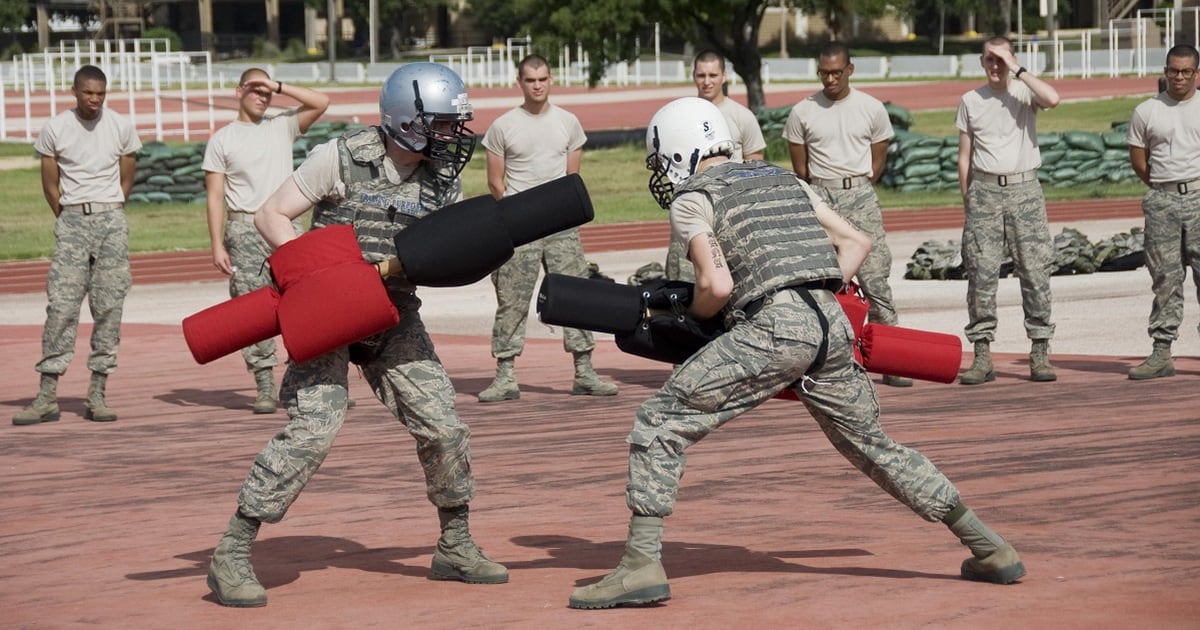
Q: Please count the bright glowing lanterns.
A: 0